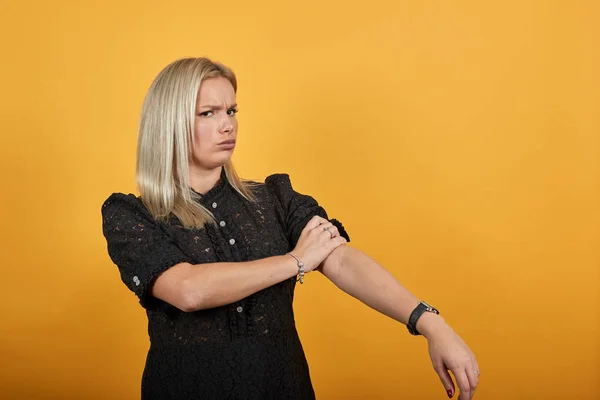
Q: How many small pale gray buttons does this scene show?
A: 6